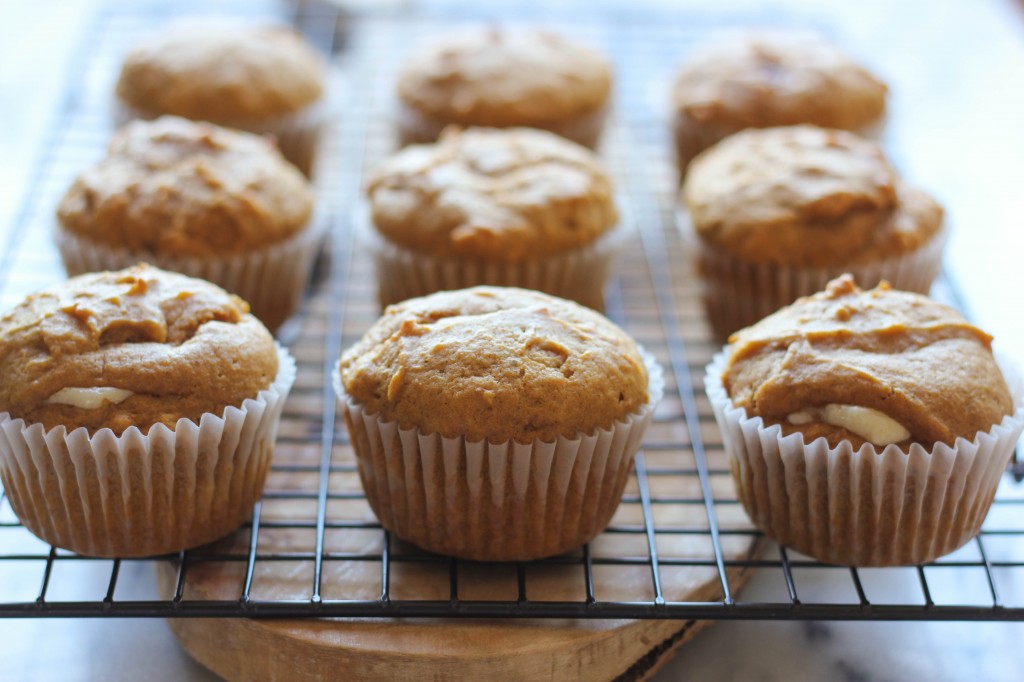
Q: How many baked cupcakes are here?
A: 9